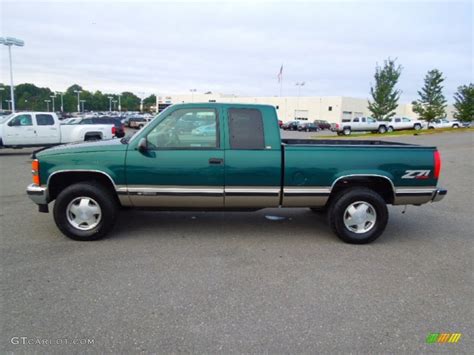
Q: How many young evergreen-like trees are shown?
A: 3